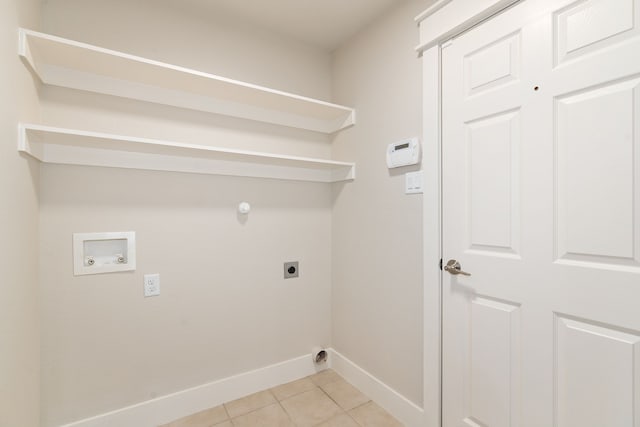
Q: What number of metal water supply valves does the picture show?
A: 2